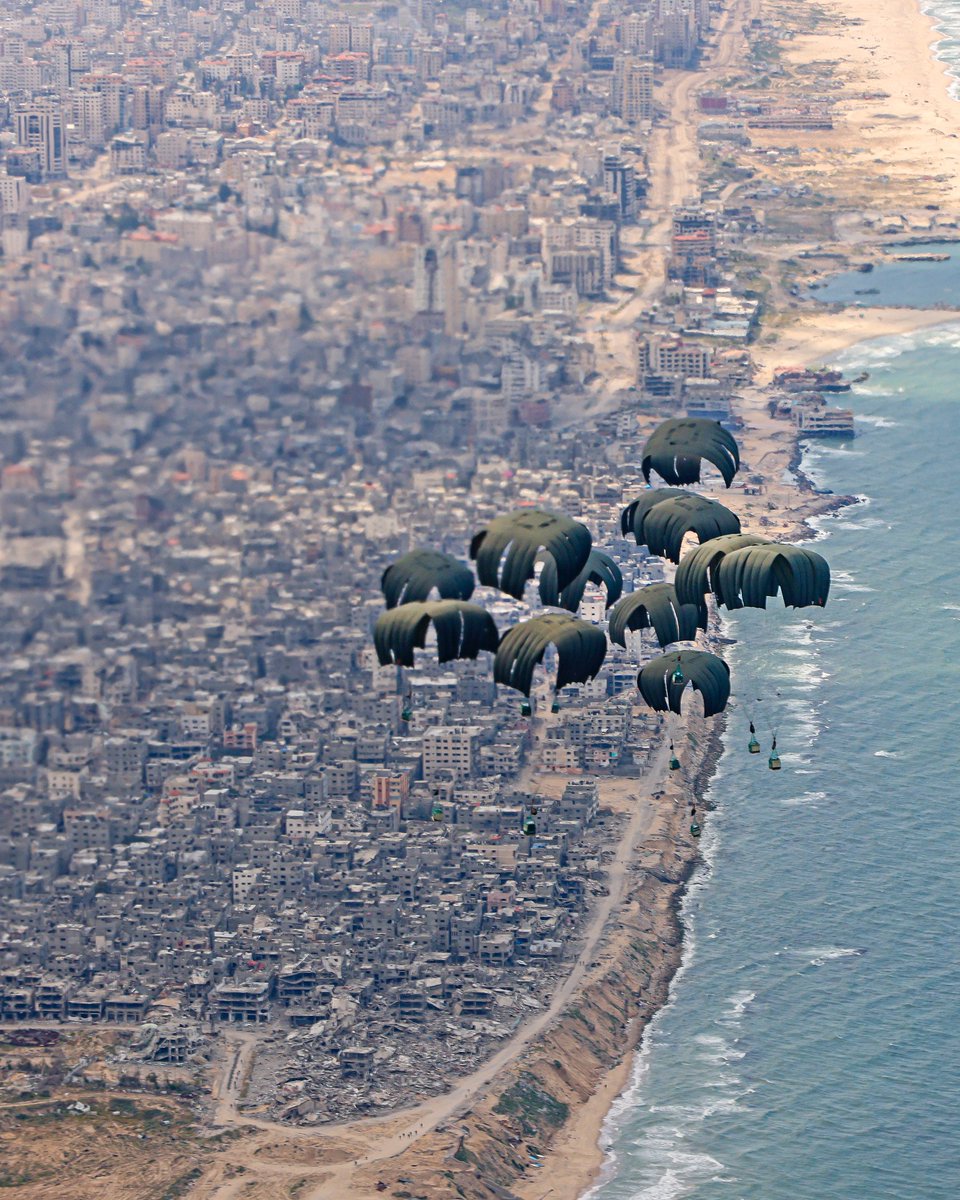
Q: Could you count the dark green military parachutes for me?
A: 12